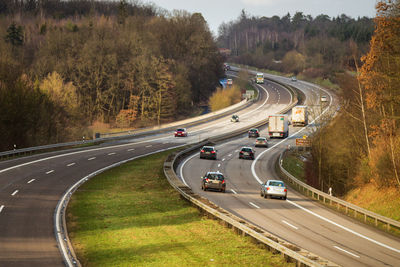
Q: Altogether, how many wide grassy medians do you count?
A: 1